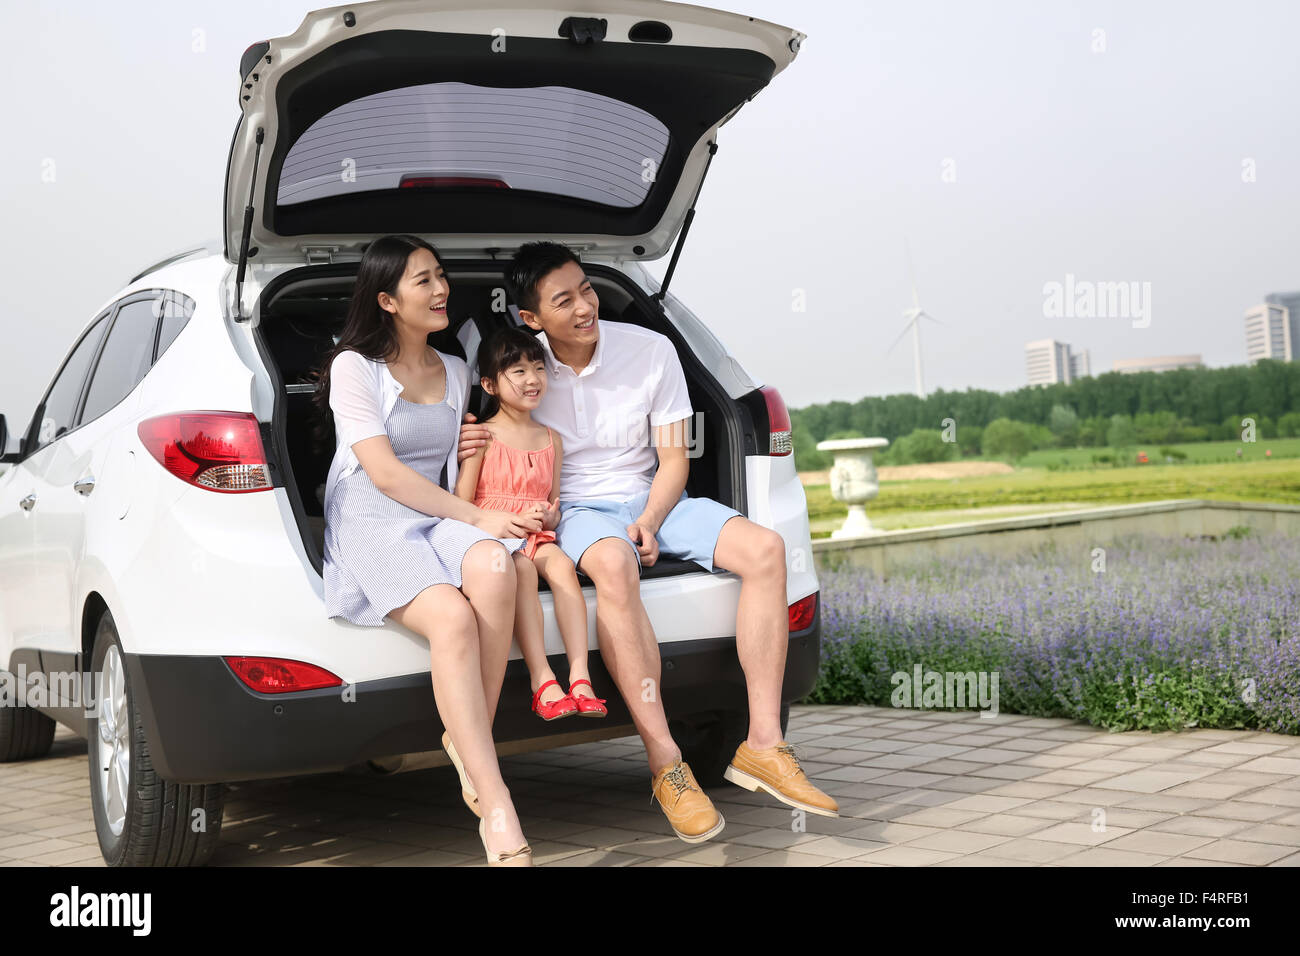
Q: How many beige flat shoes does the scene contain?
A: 2